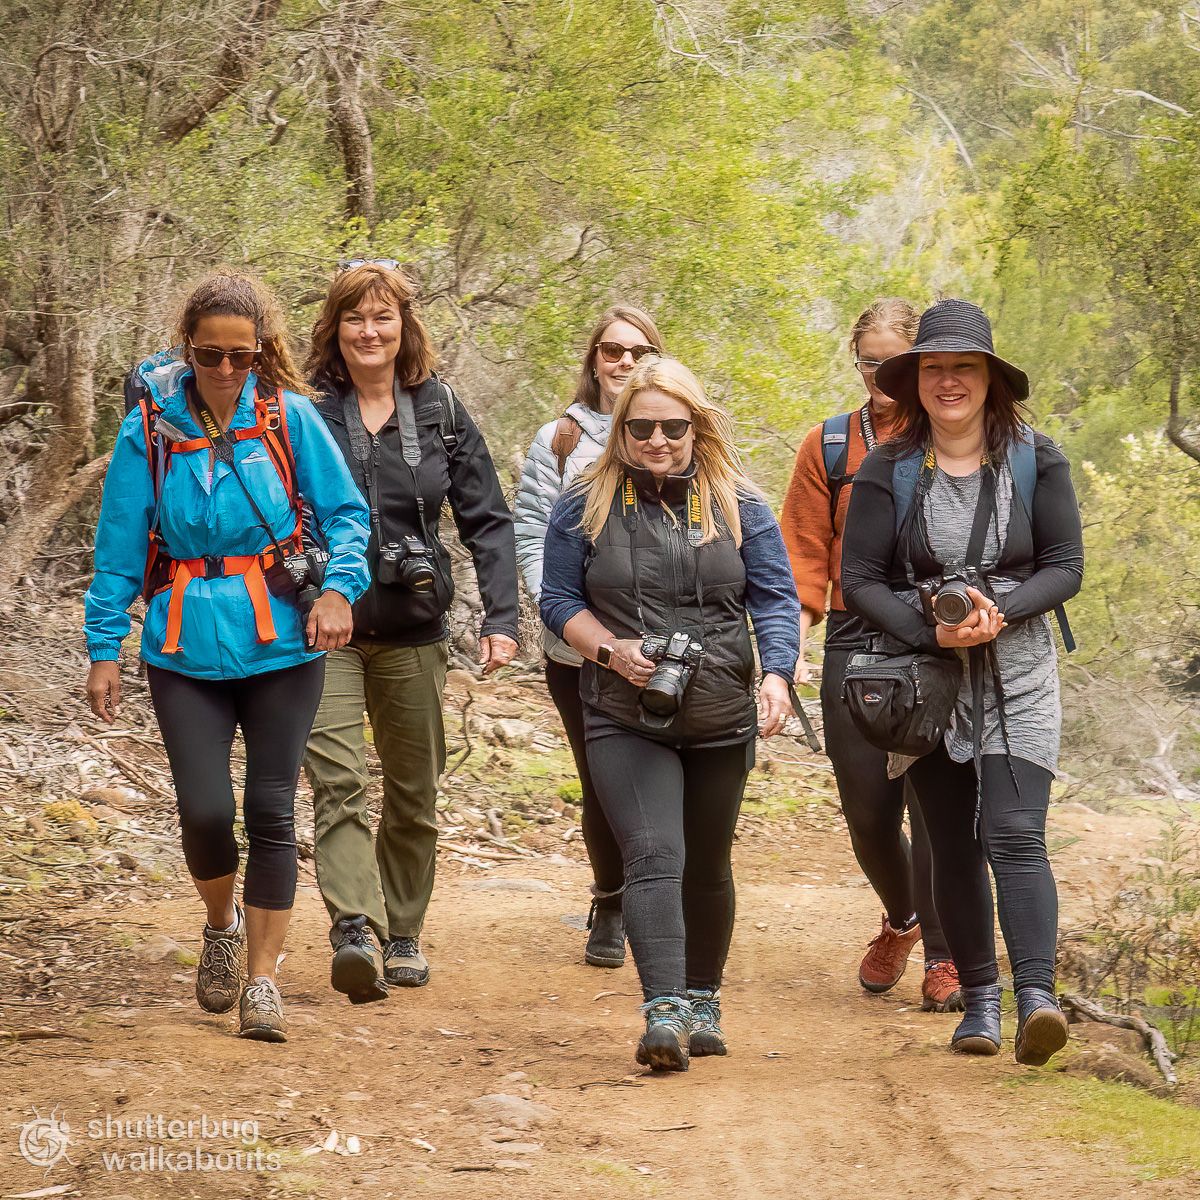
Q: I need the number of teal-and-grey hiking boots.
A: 2